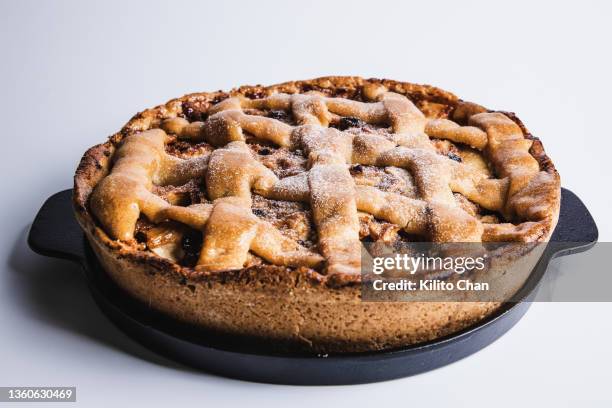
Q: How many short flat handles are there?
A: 2